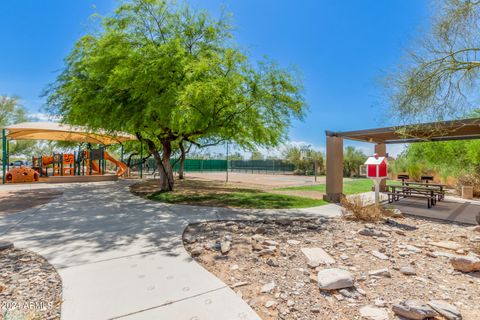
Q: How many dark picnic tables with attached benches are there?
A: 2